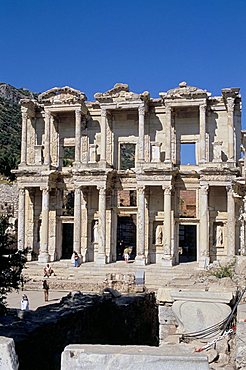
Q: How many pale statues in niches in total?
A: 3